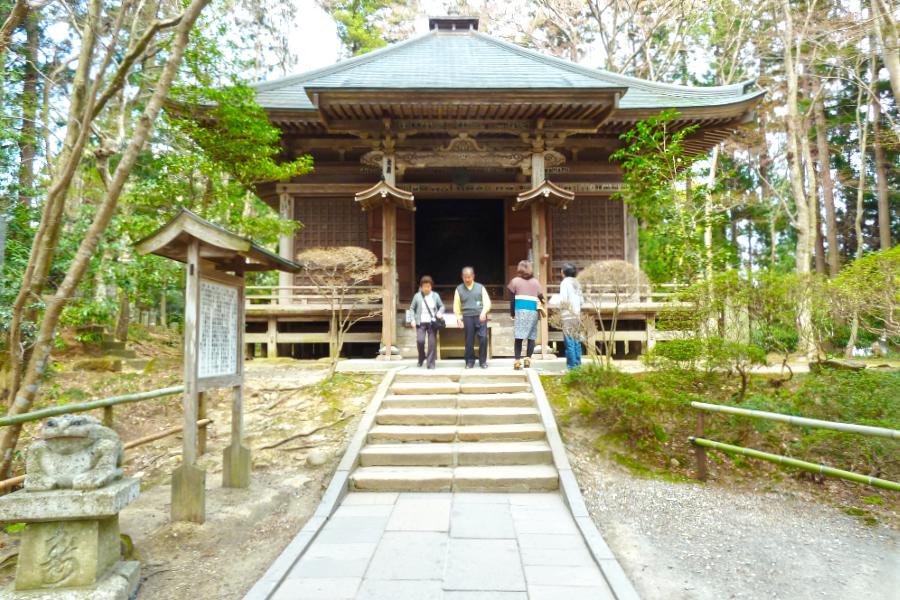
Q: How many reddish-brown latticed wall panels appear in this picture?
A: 2